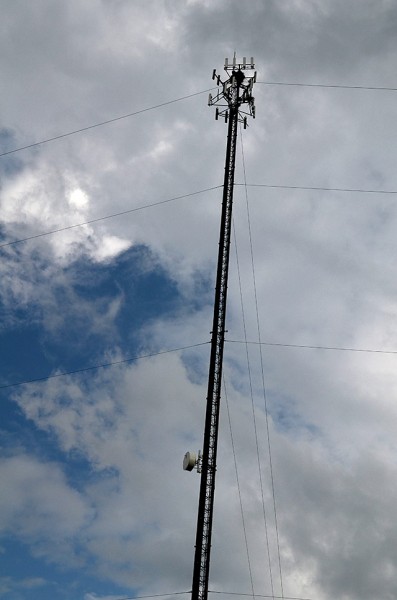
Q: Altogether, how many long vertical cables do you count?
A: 3